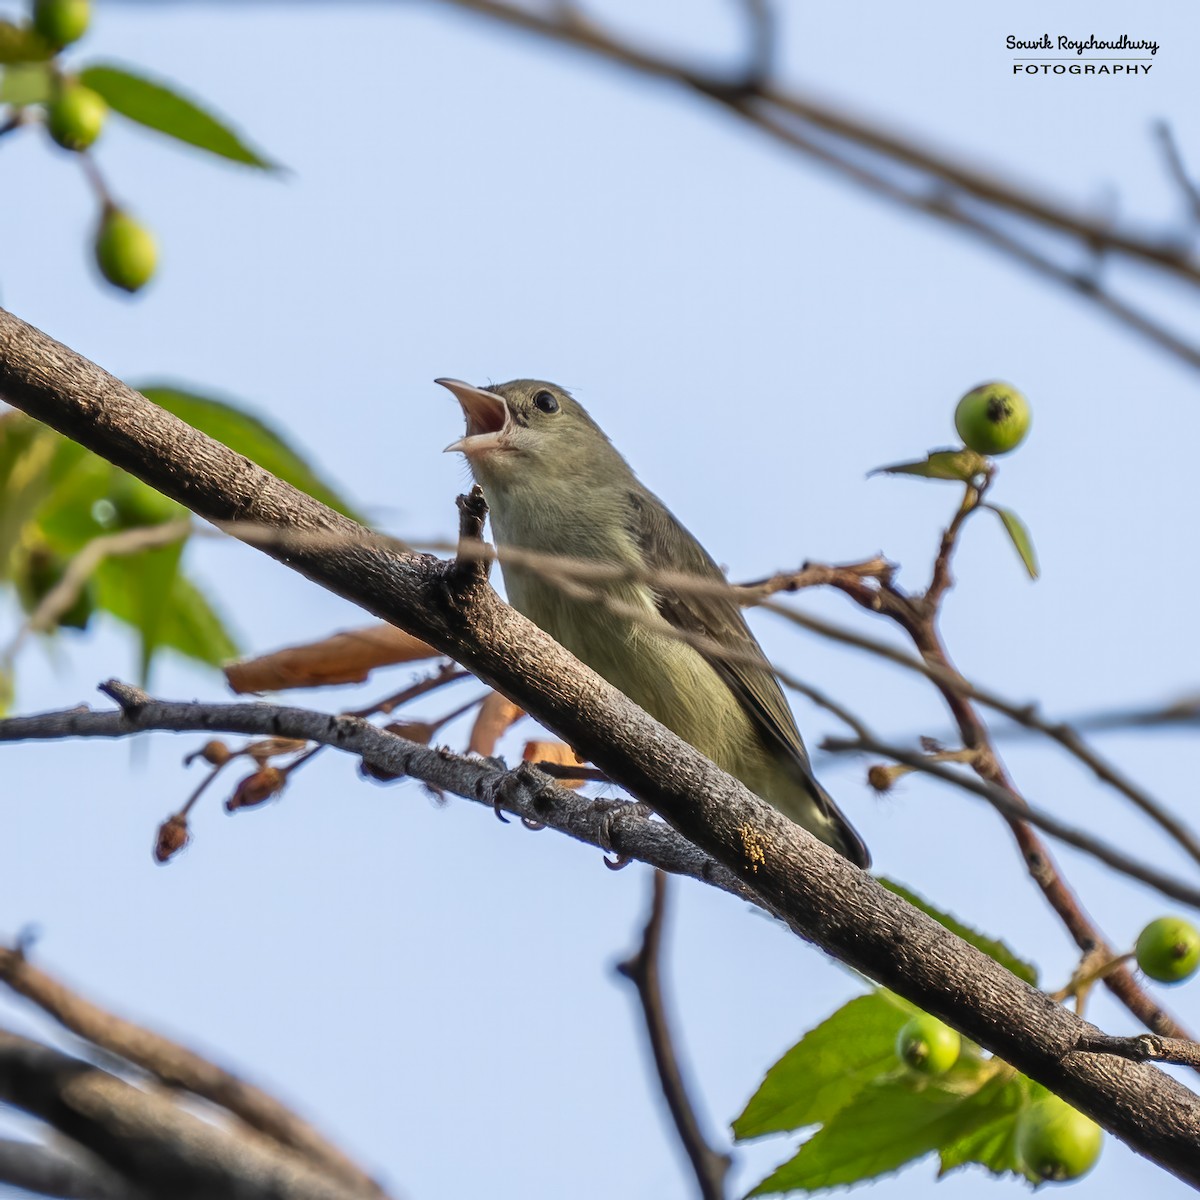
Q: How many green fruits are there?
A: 7